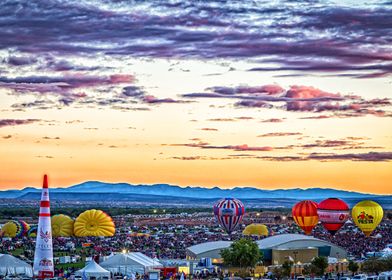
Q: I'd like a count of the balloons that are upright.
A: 4